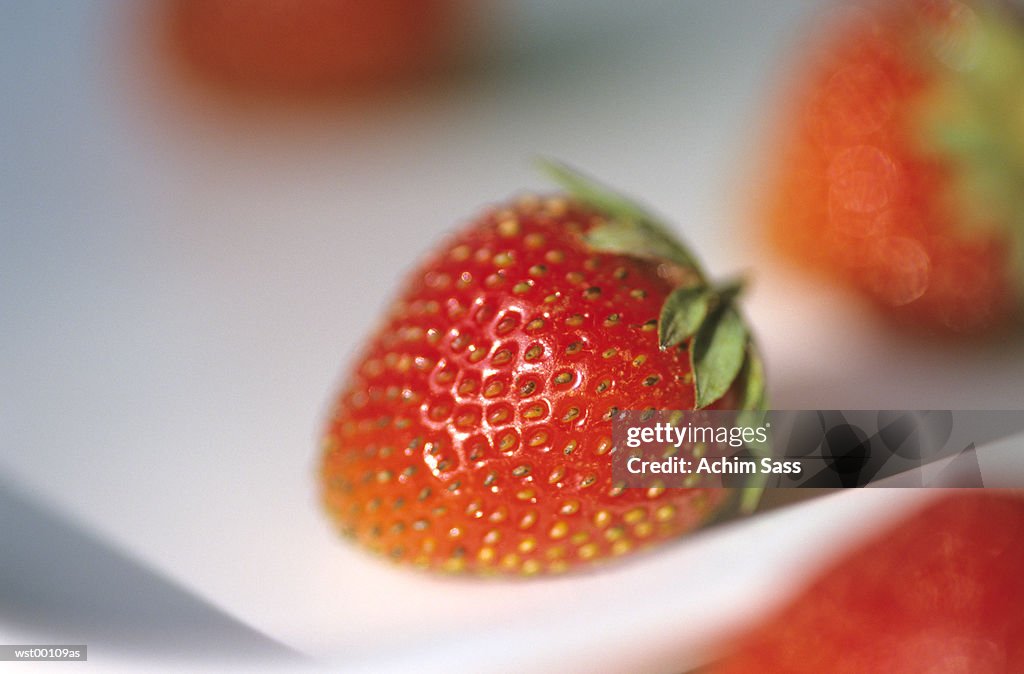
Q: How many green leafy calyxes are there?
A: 2